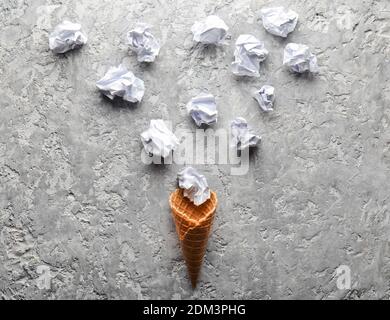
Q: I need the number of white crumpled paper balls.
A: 12